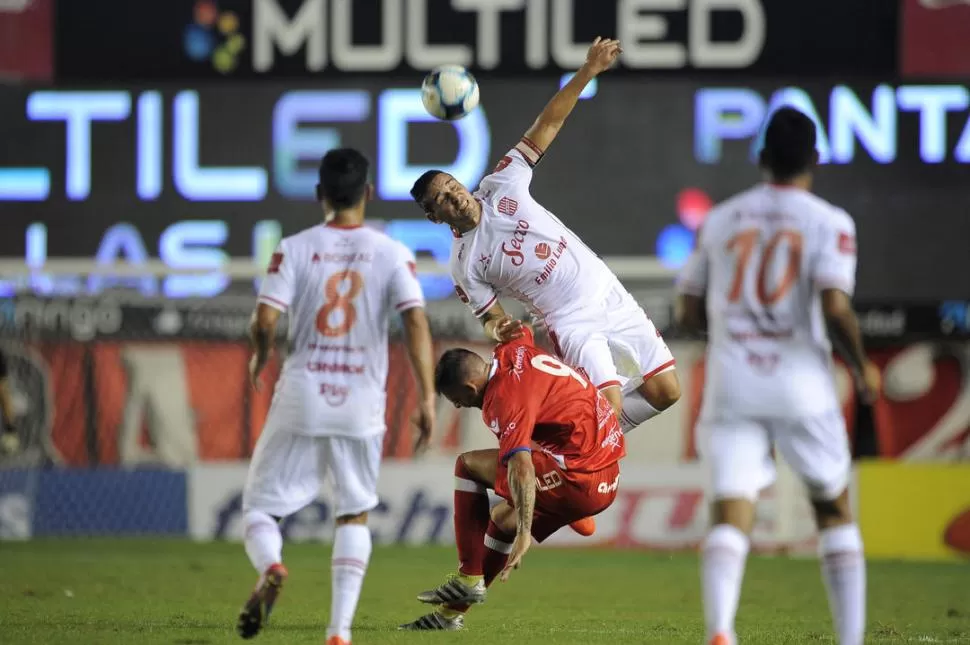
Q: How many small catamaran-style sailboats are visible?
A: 0